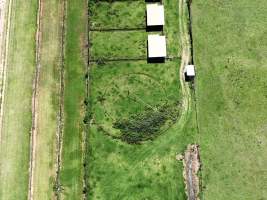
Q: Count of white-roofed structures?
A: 3